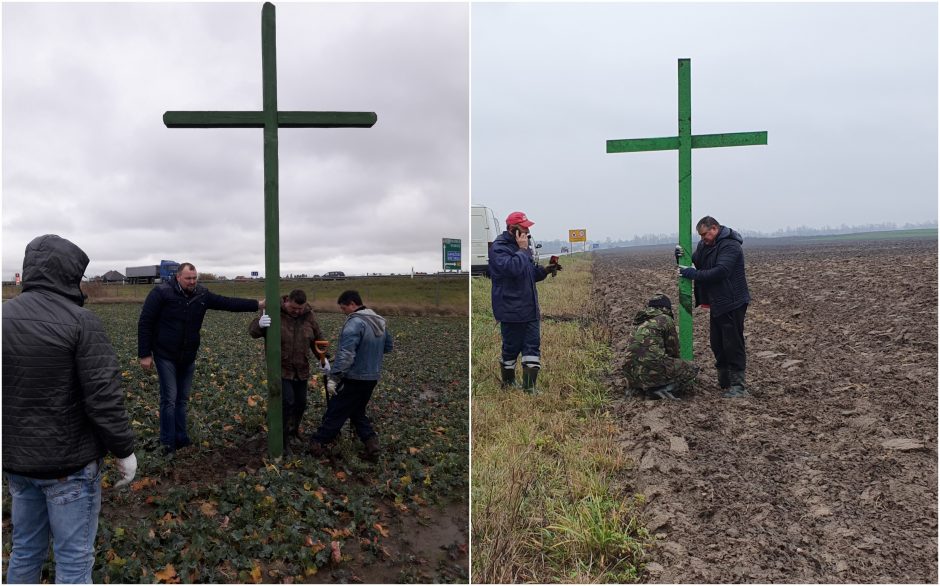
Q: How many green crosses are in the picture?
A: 2